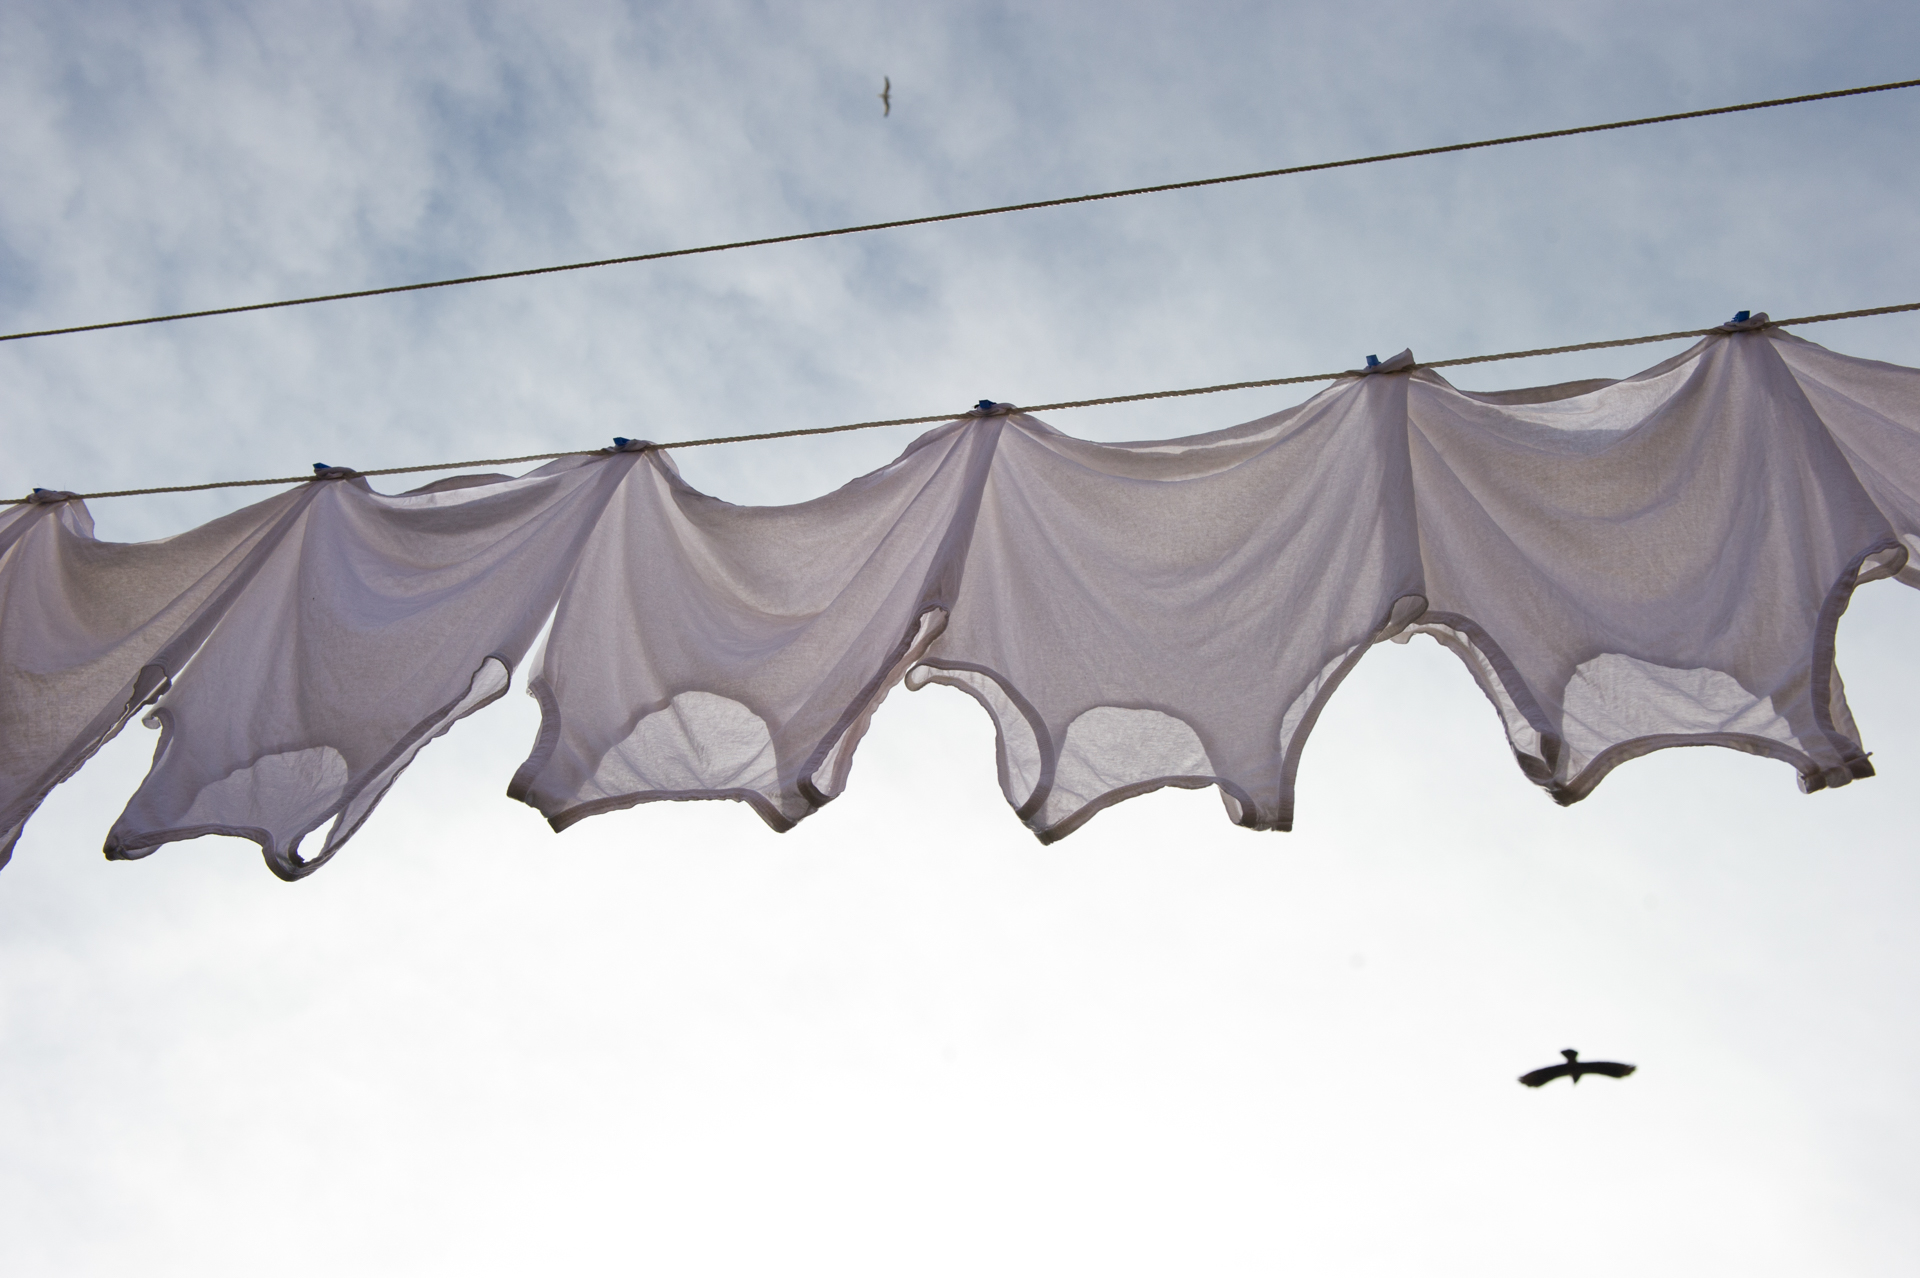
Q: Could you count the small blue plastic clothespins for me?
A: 6